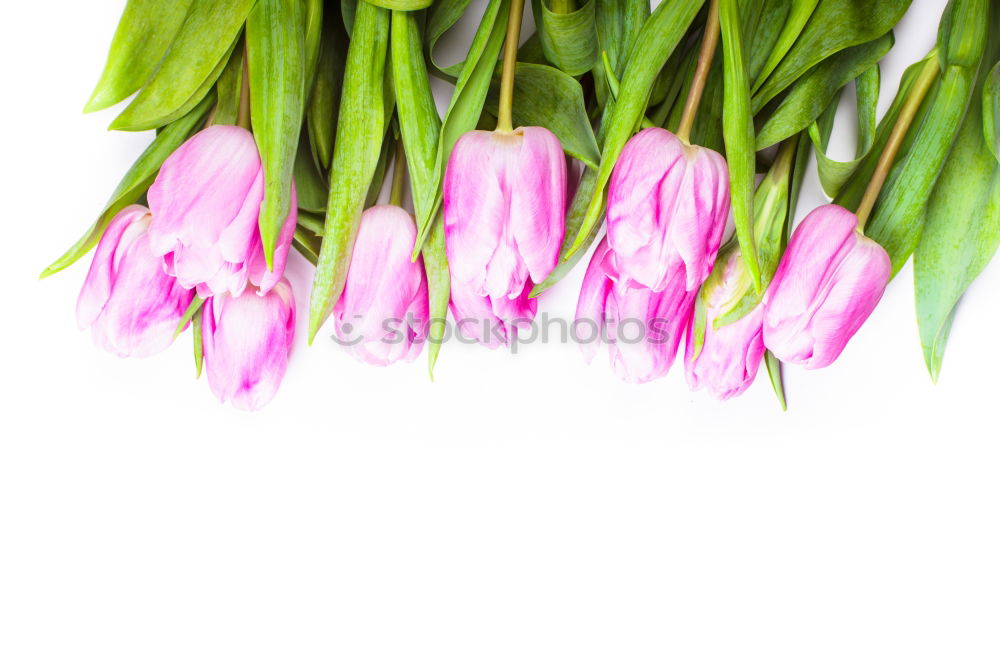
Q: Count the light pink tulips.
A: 10